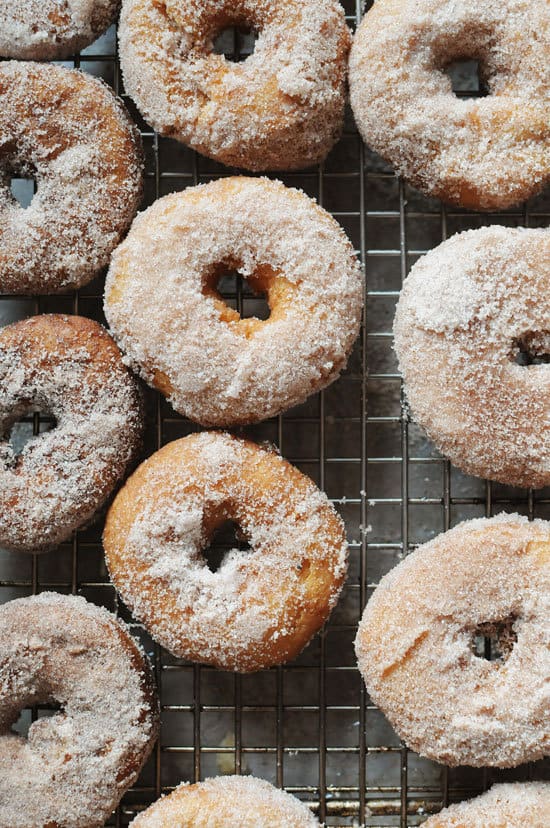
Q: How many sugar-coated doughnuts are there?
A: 12